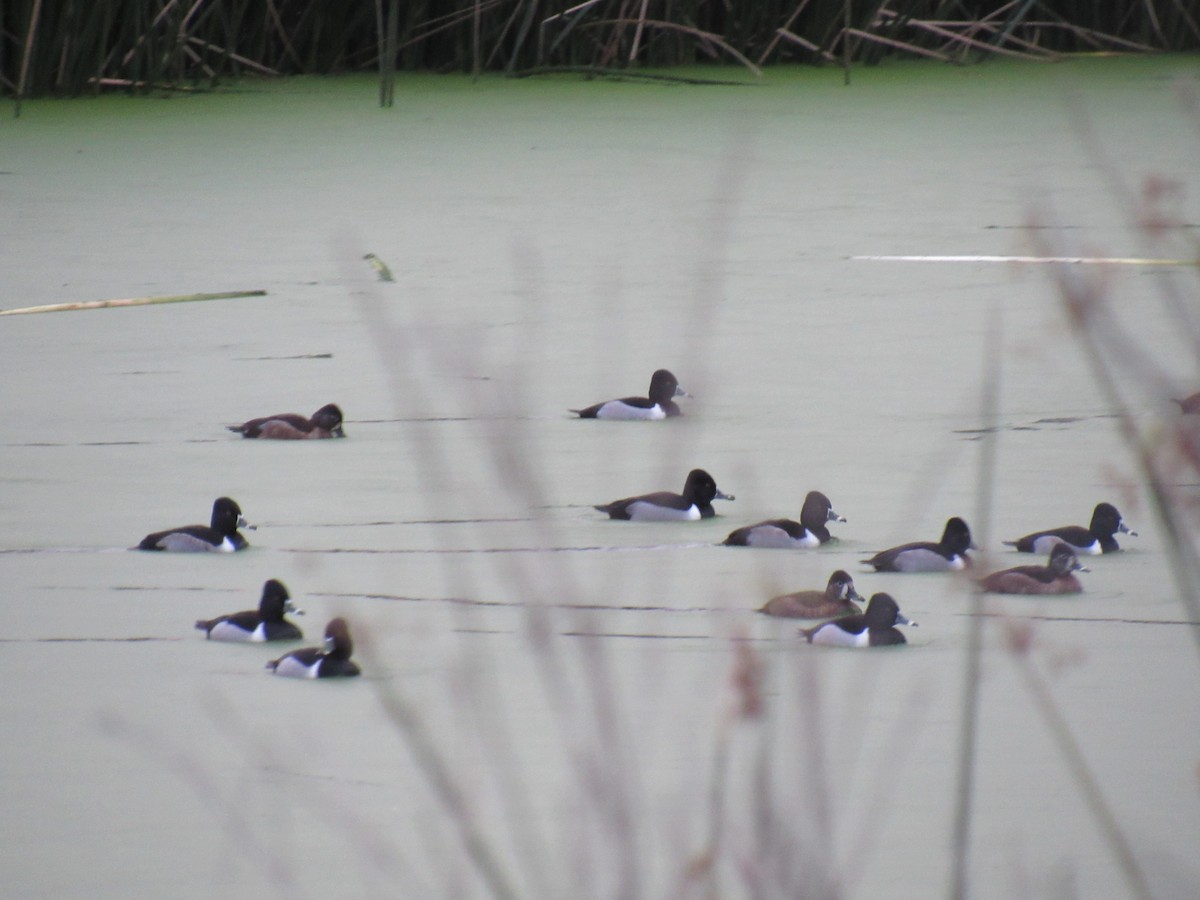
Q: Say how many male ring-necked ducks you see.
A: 9